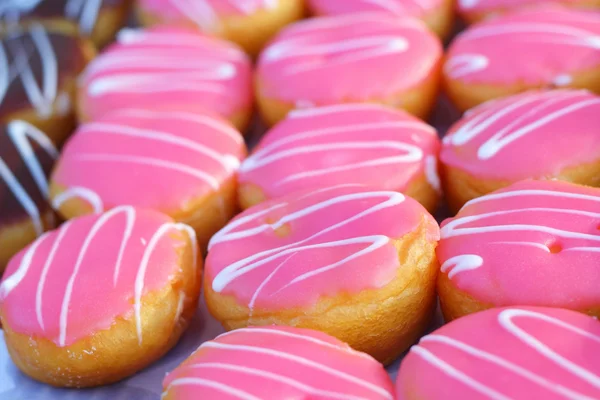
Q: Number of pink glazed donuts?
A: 14